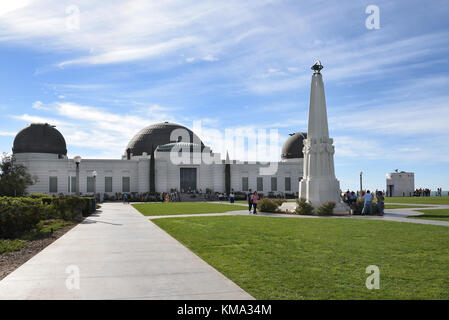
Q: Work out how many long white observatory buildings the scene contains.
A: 1